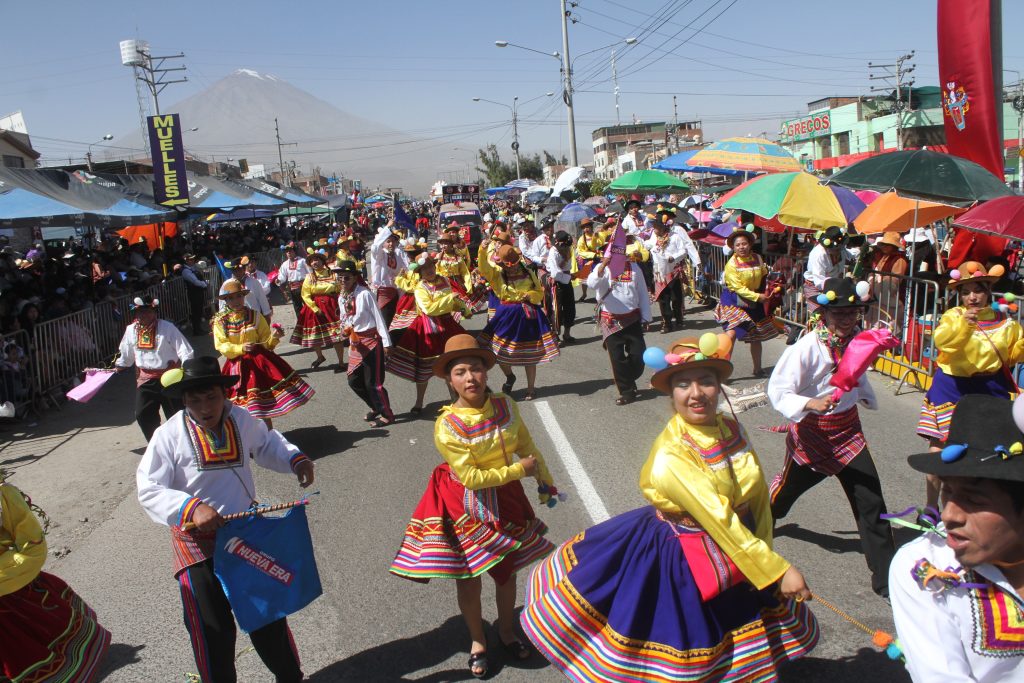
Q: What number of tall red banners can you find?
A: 1